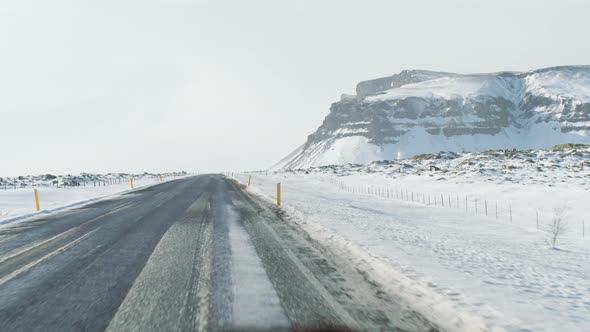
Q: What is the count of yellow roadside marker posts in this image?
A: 5